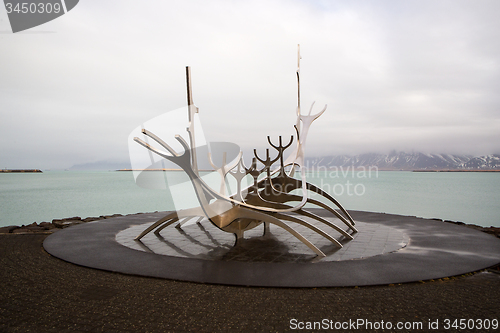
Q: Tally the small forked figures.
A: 5